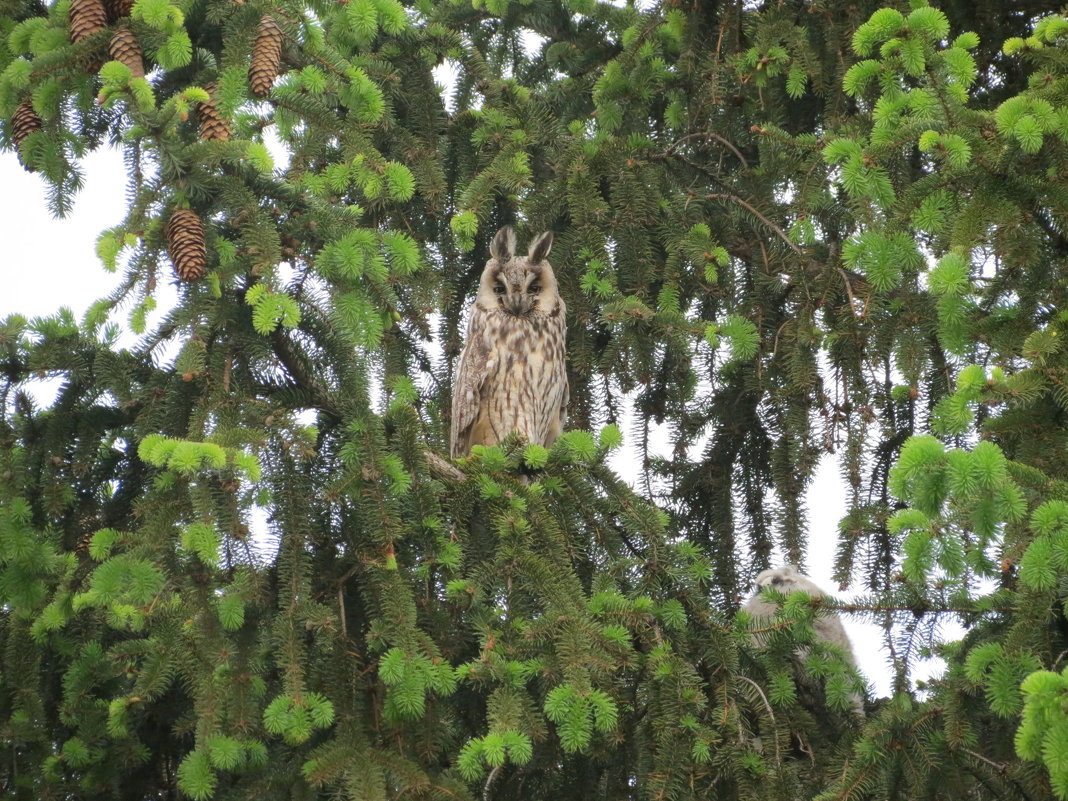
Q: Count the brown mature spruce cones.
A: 7